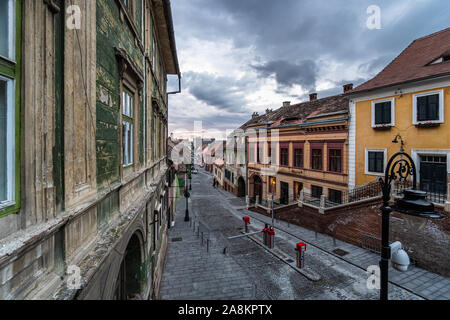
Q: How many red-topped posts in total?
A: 4